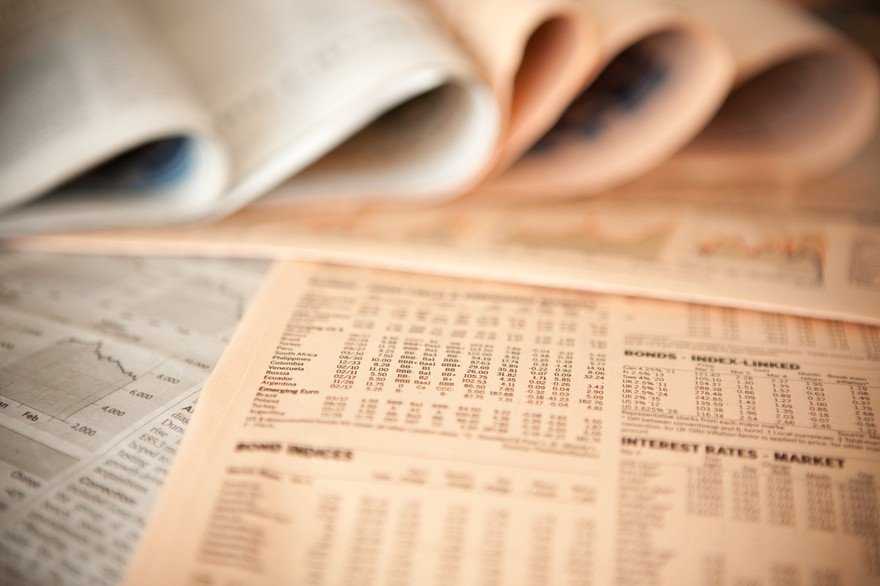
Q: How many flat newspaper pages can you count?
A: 3